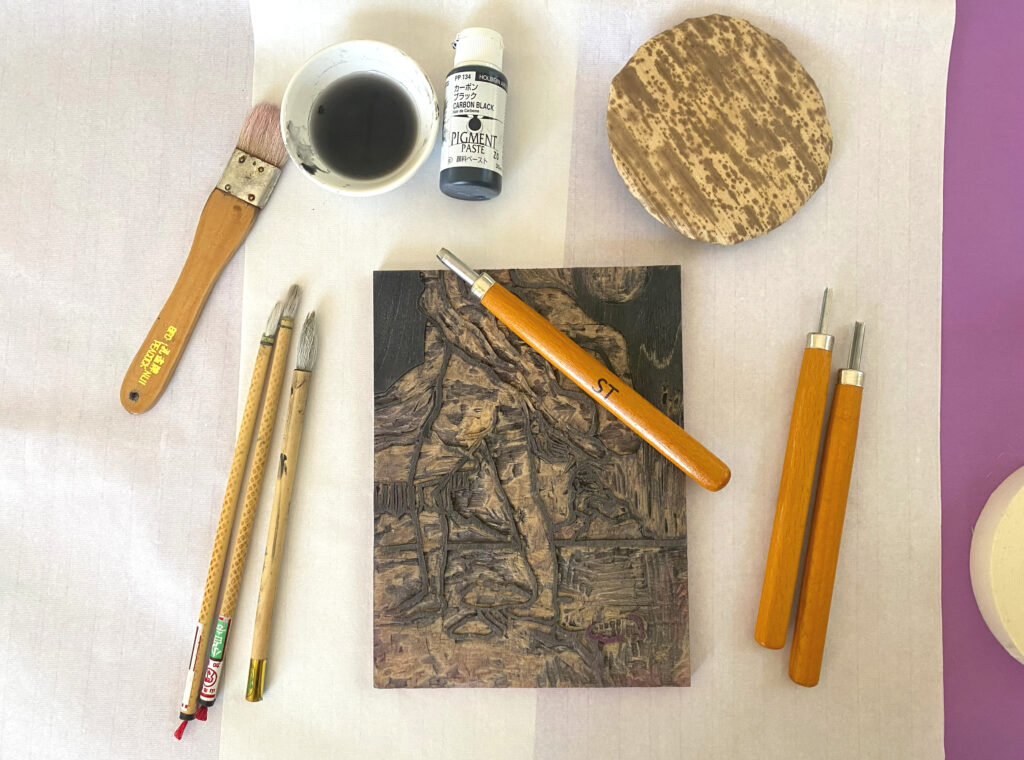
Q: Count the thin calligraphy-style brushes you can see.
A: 3